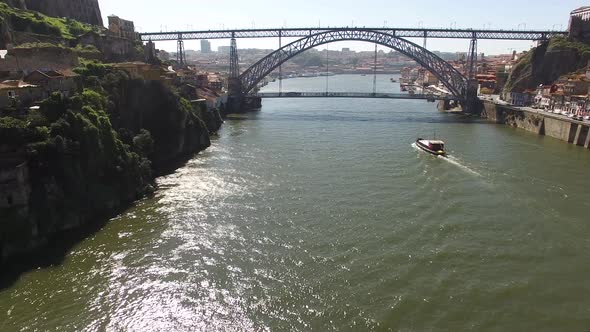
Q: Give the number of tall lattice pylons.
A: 3